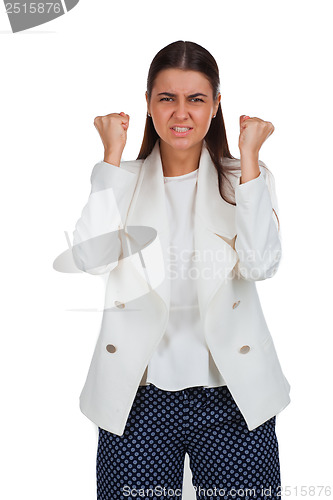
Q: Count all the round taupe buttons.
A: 4